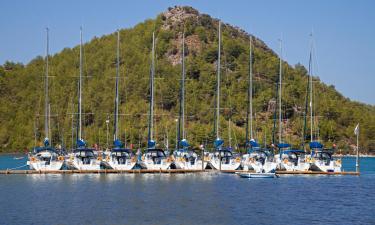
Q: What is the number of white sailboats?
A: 9